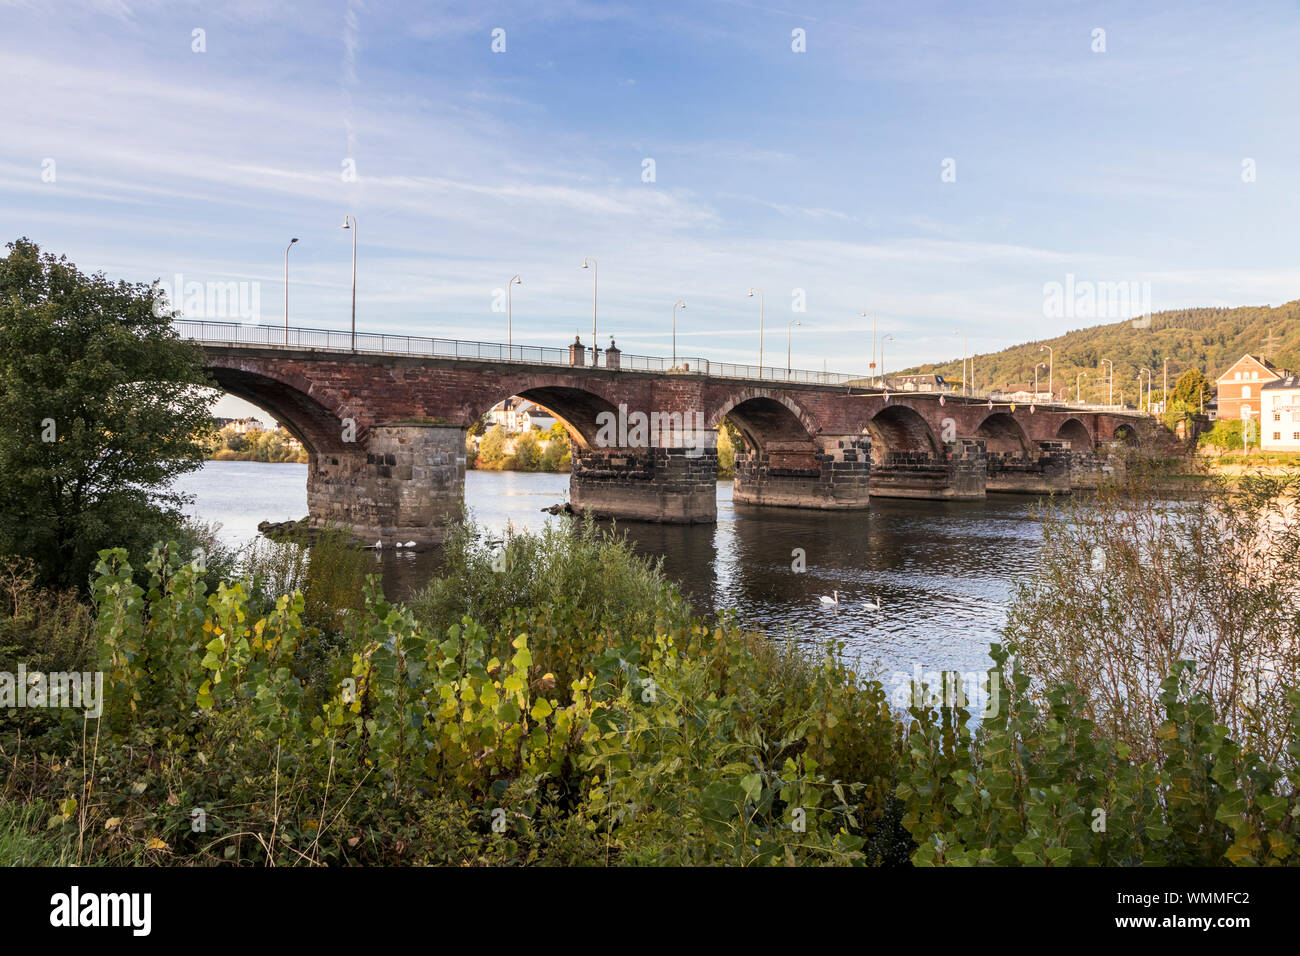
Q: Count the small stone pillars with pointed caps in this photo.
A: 2